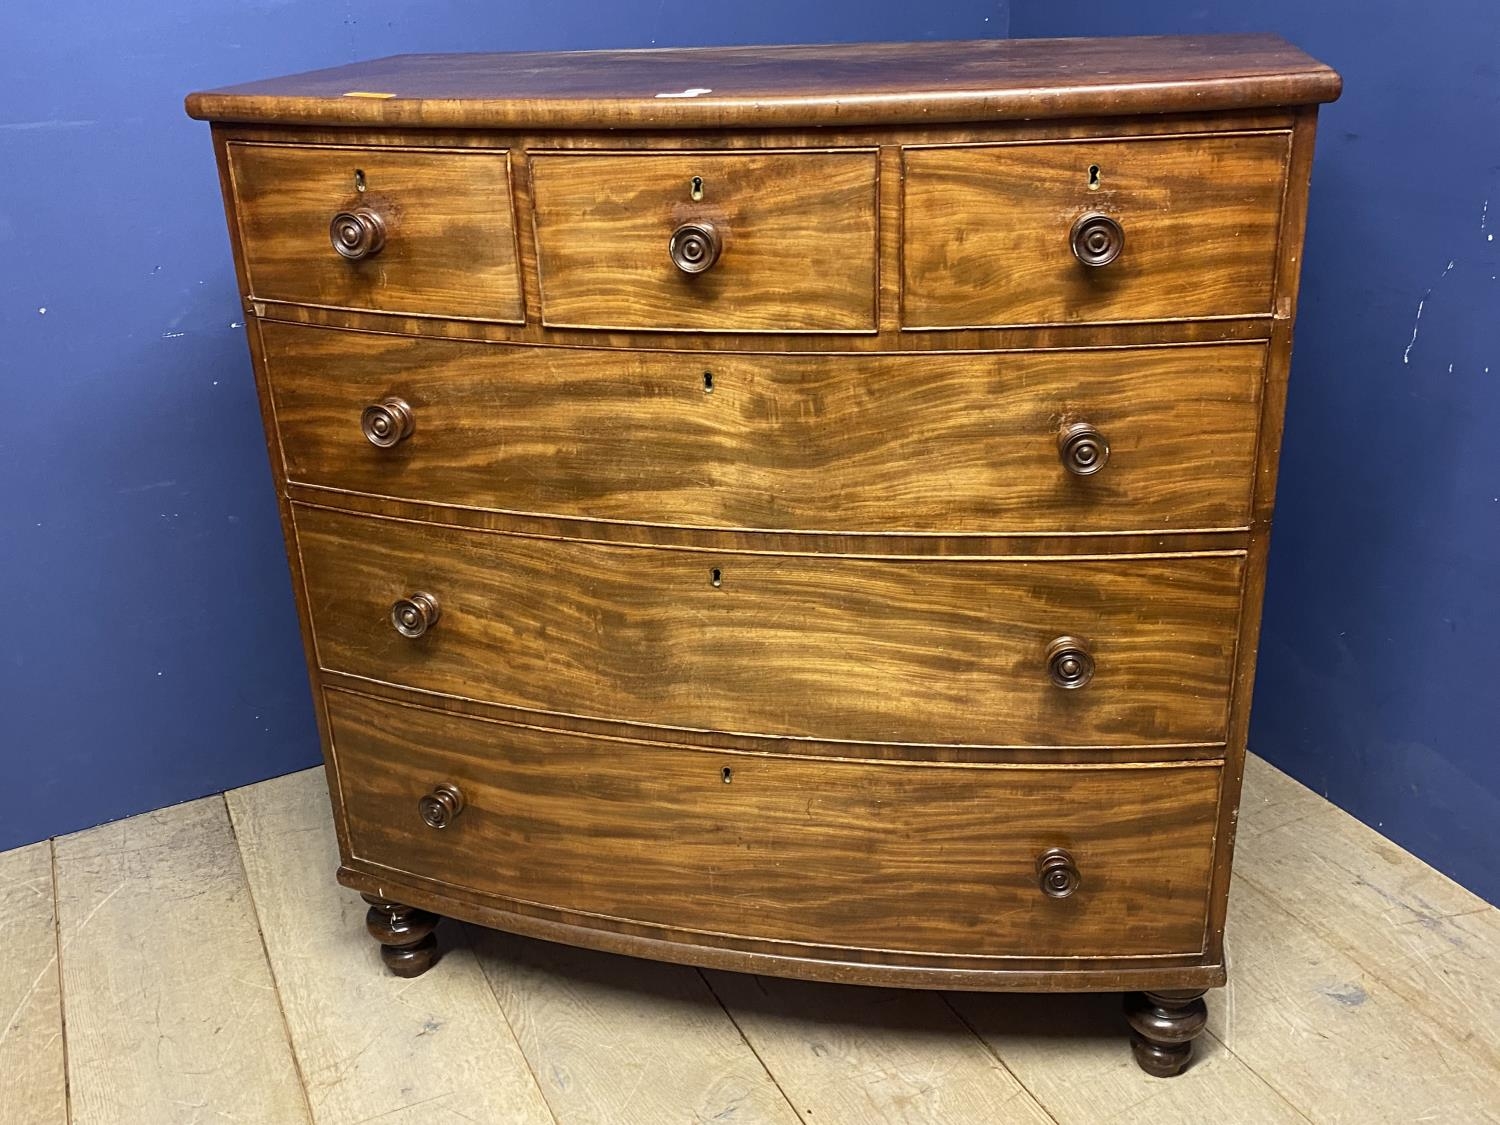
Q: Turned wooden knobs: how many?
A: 9